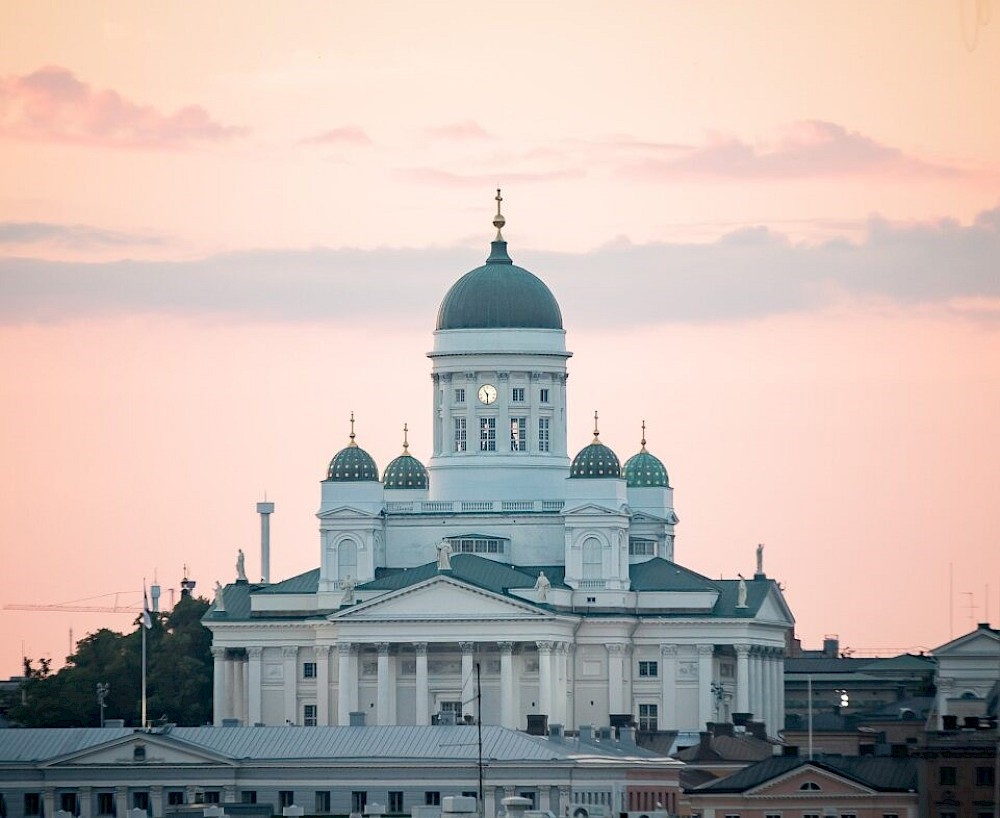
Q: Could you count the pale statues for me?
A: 7